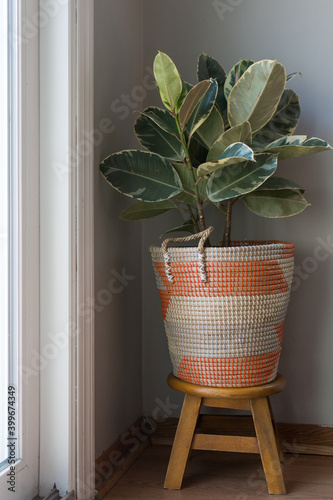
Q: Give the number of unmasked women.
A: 0